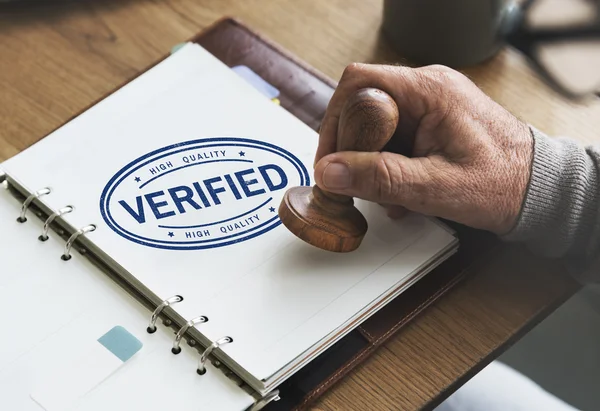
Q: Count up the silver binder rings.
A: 6